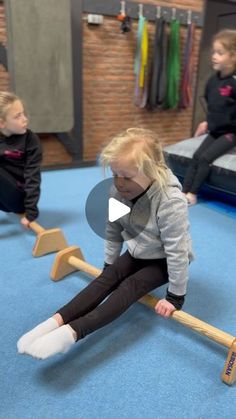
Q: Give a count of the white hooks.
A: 5